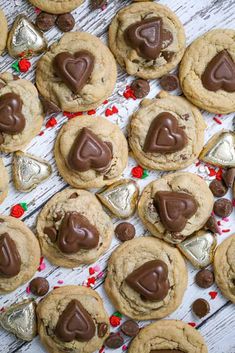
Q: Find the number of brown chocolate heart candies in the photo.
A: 11